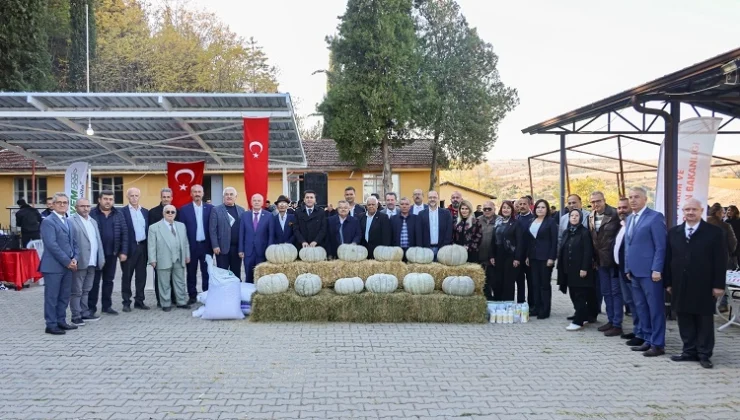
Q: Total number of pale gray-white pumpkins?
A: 12